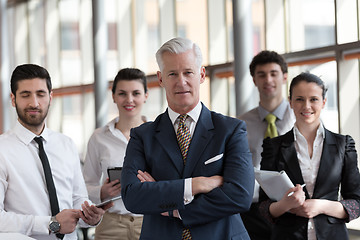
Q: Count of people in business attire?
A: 5